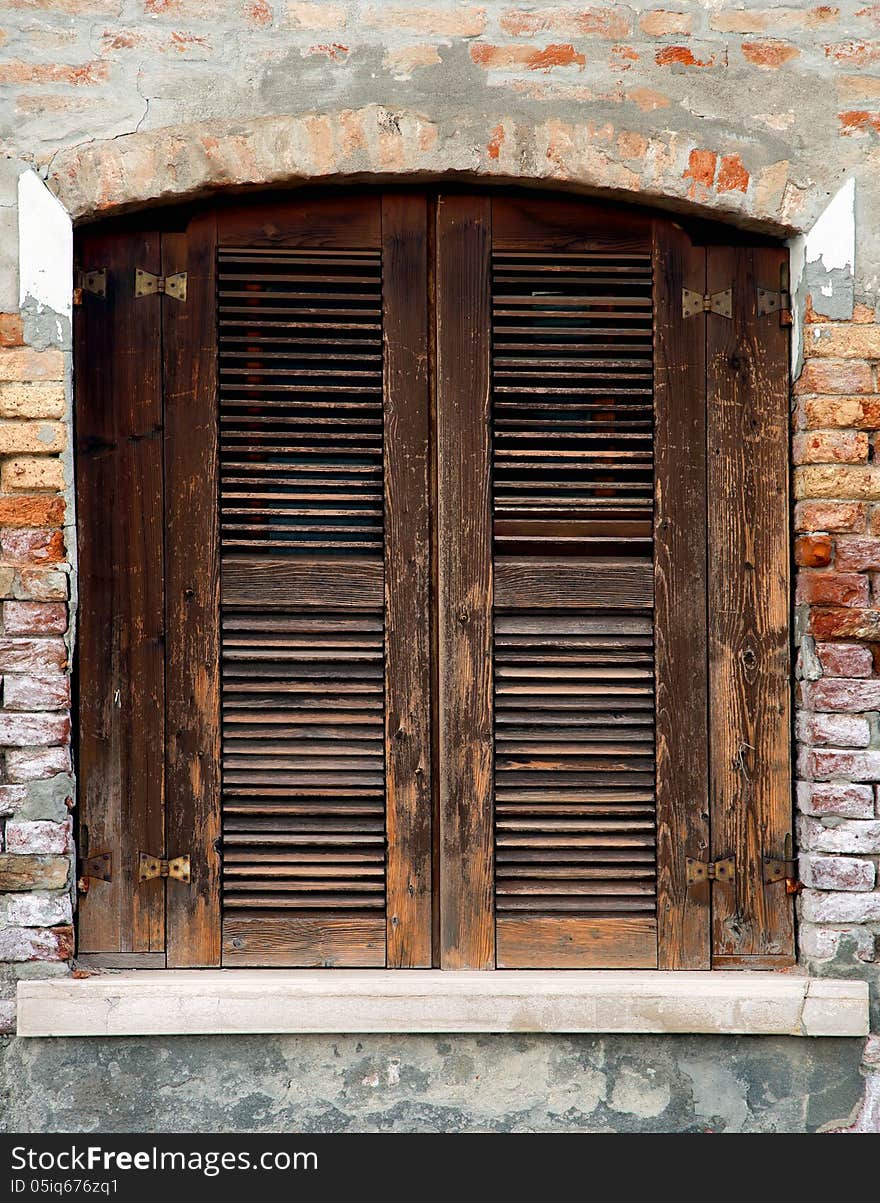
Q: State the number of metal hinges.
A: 8